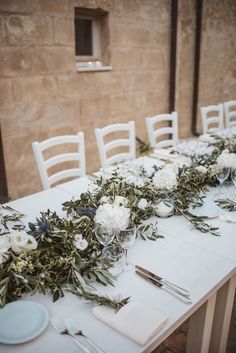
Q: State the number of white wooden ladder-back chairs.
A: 5